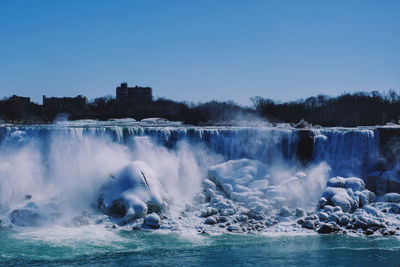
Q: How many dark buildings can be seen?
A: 3